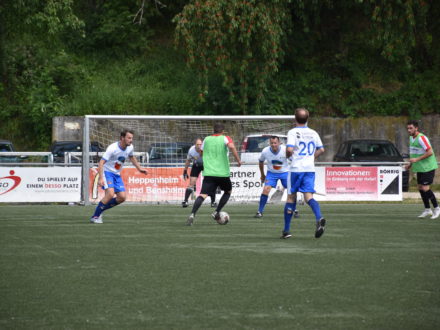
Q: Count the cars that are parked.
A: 5